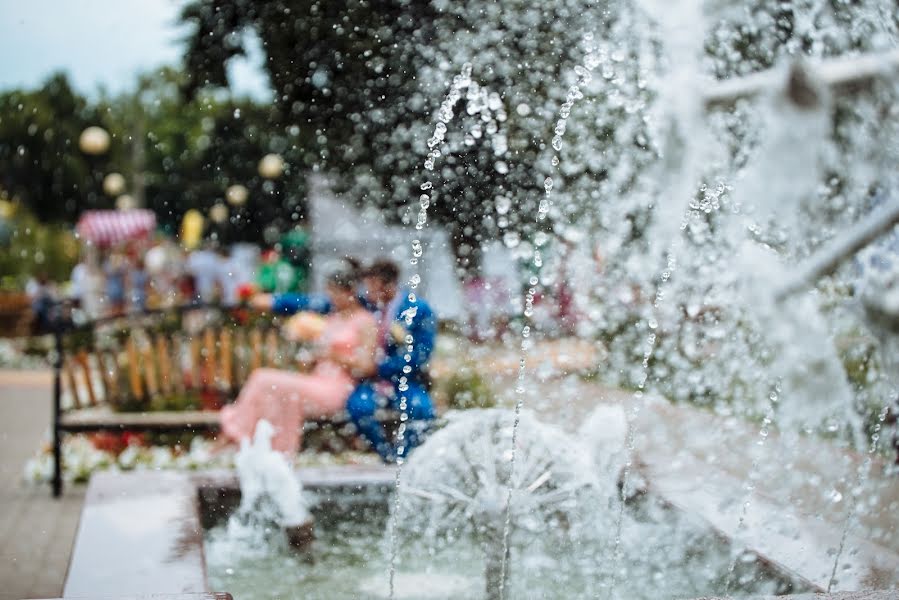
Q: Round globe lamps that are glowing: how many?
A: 6